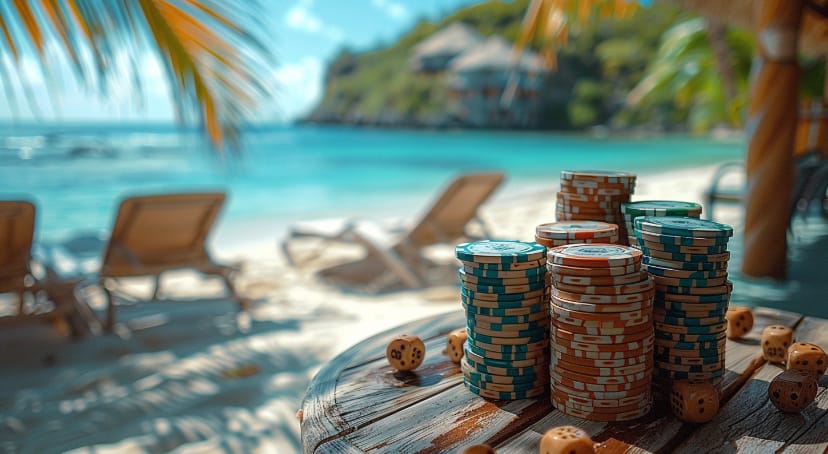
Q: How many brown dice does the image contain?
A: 9